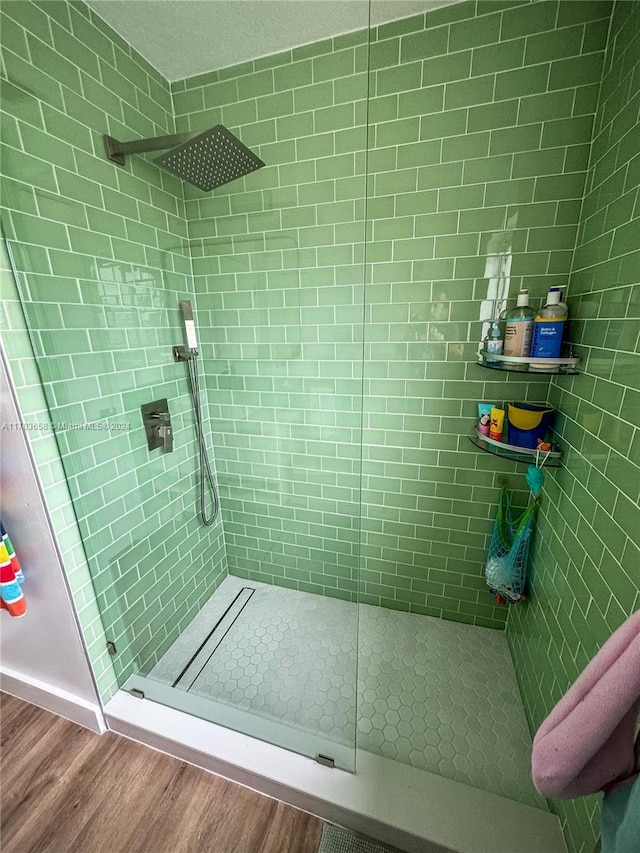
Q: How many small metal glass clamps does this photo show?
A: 3